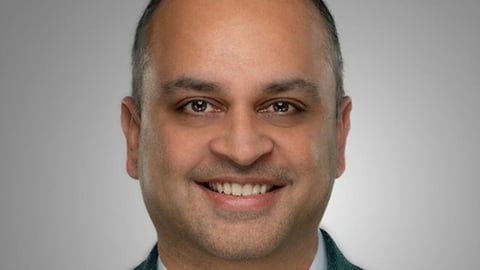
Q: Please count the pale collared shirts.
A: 1